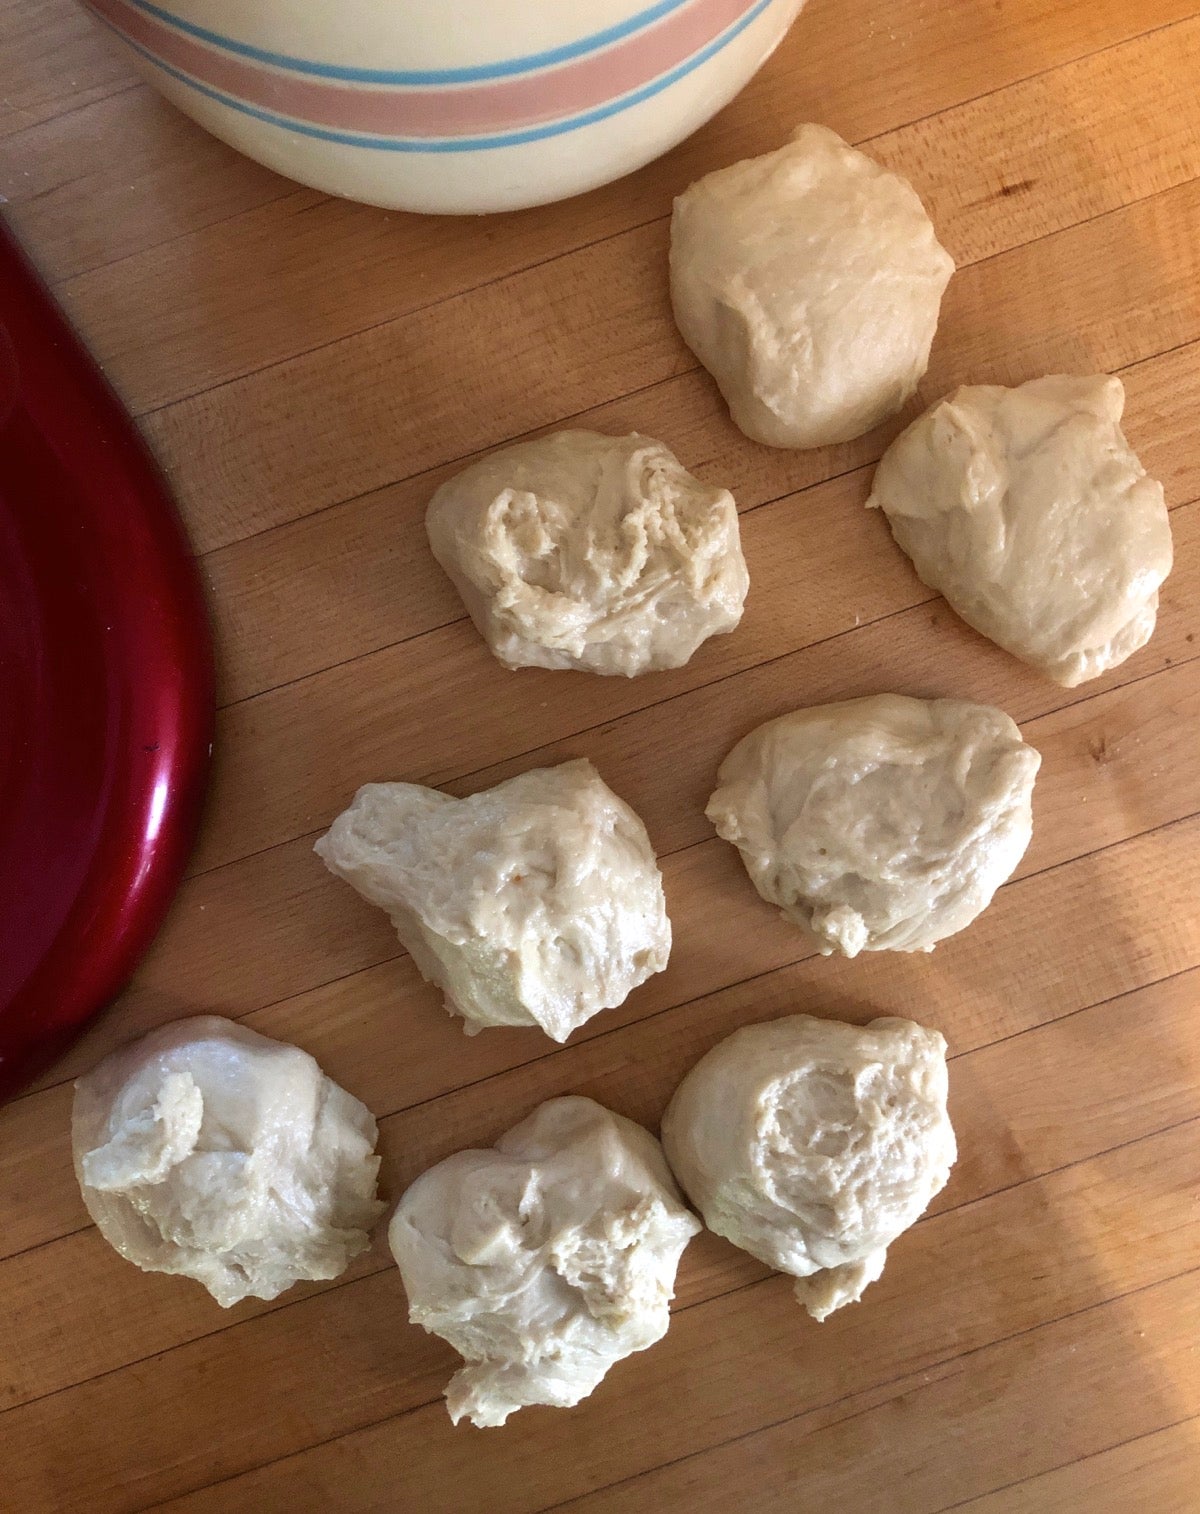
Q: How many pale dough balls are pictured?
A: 8